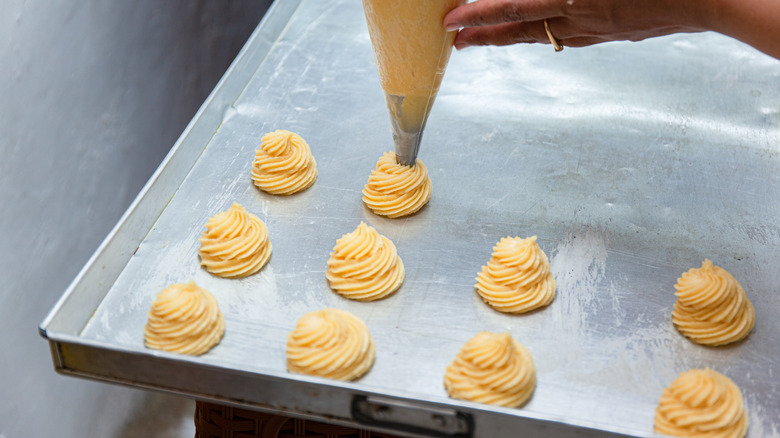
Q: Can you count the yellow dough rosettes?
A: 10